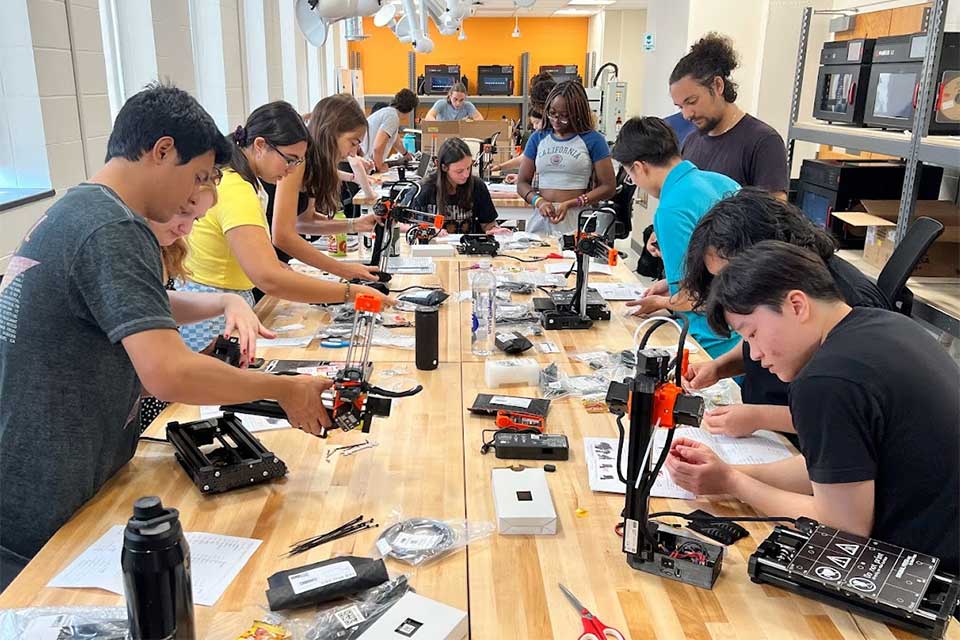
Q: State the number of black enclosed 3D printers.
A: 6